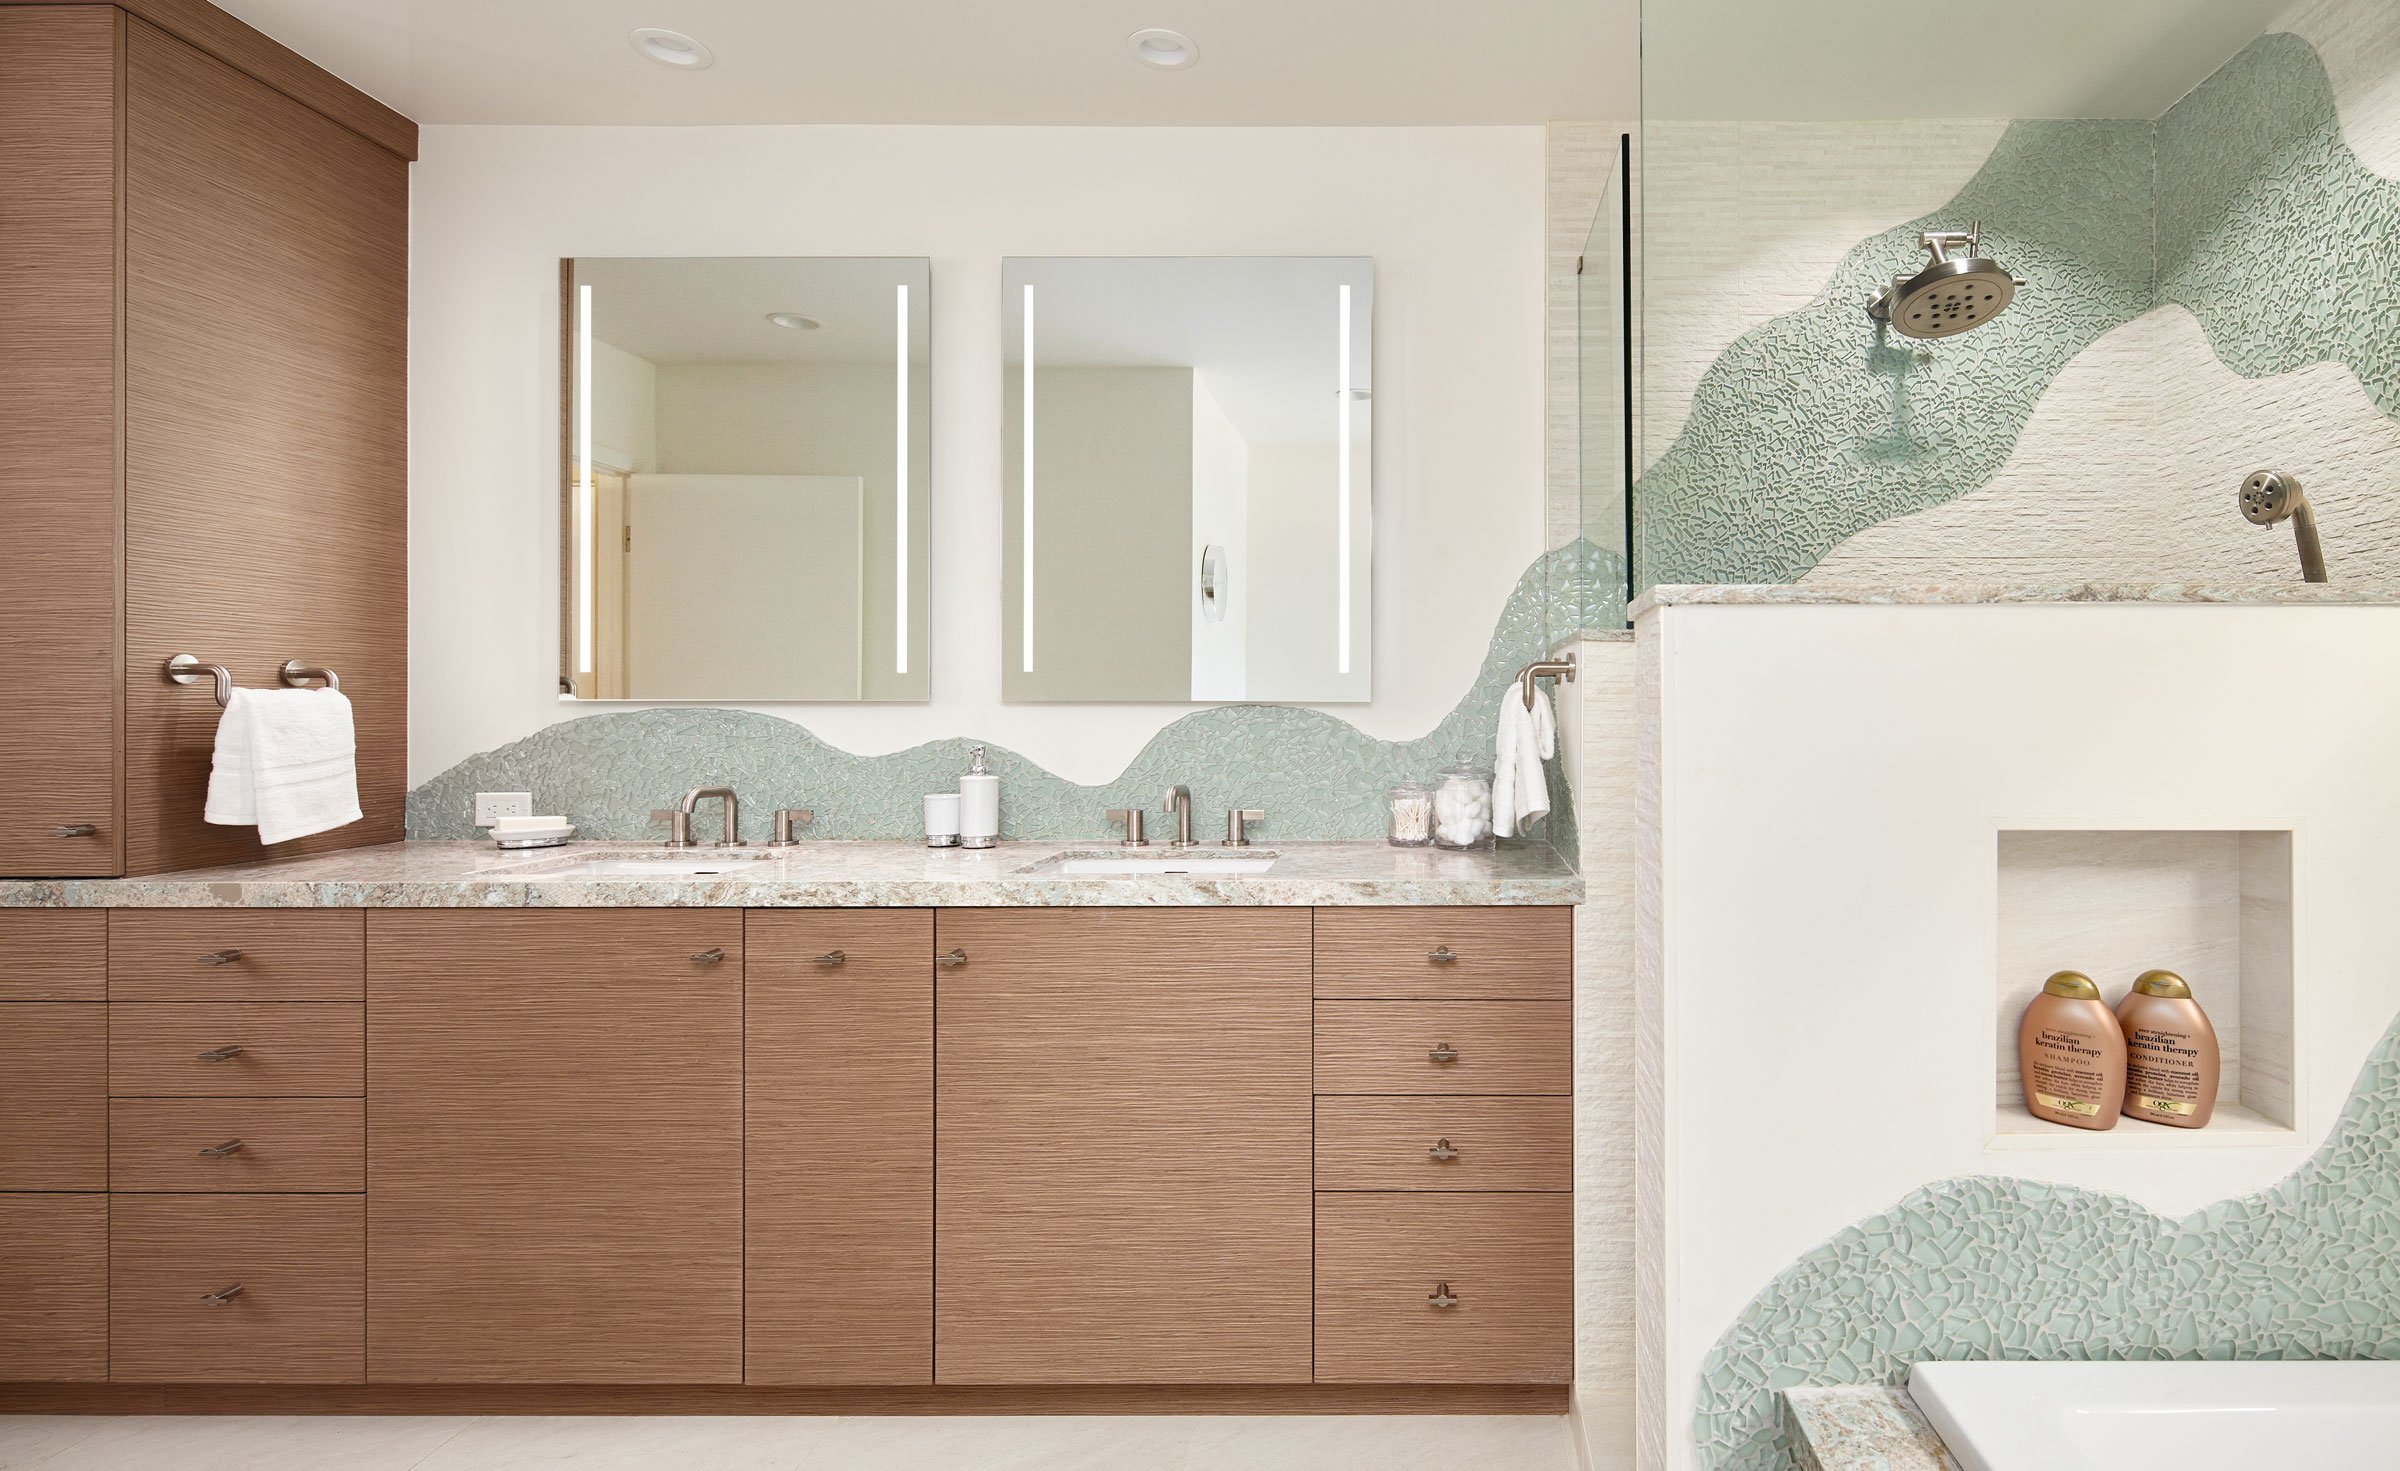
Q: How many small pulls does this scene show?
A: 12